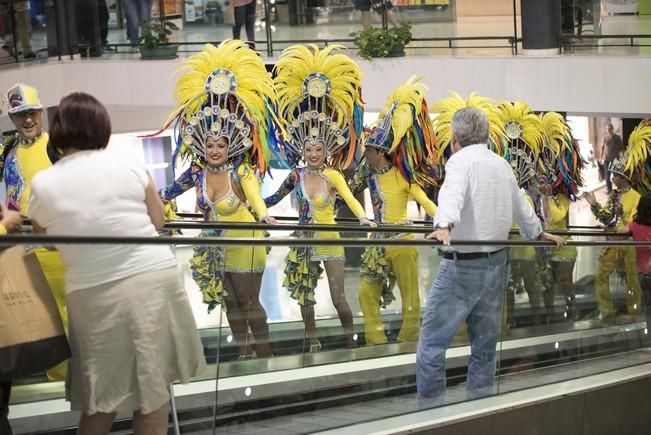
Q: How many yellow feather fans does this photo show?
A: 7